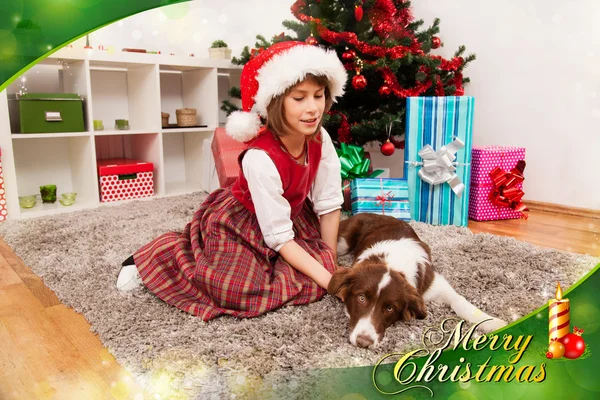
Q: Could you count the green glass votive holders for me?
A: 5